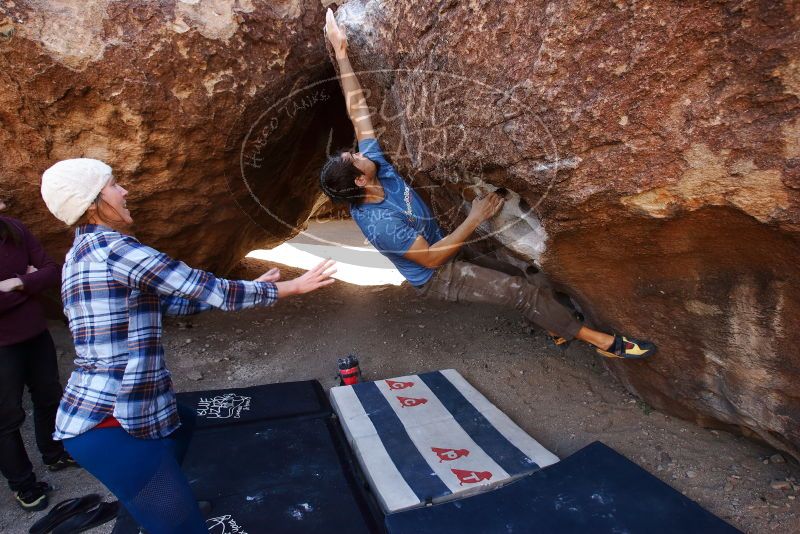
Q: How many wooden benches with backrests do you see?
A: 0